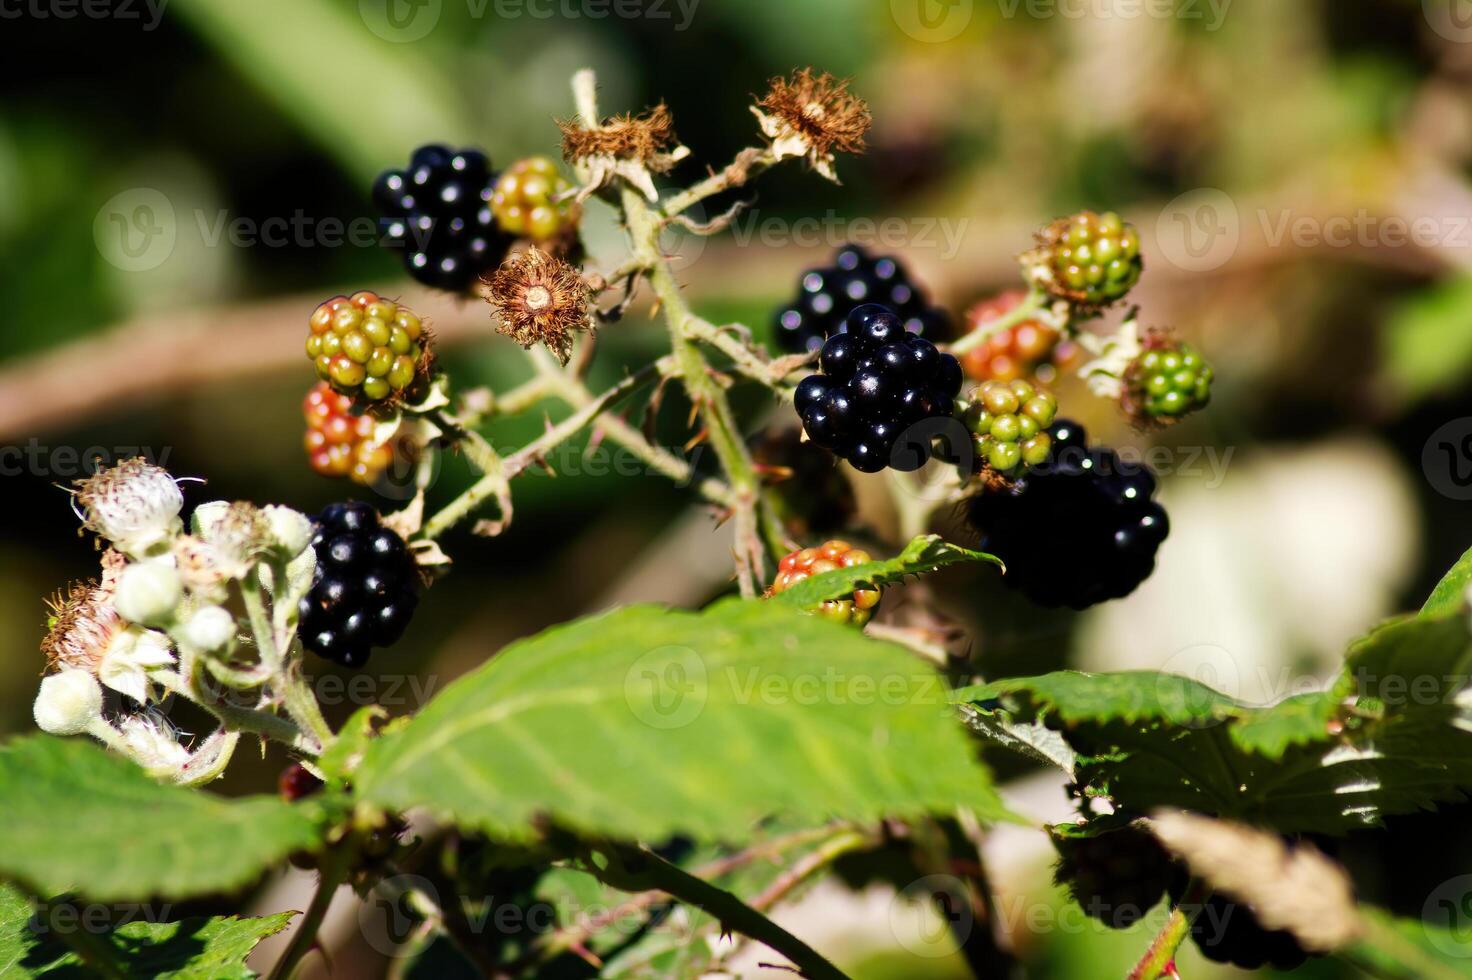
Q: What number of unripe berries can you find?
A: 8